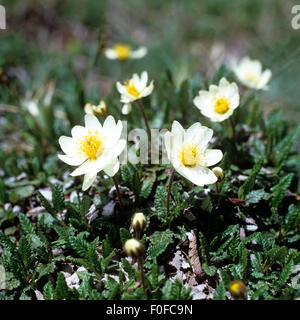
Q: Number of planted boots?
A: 0